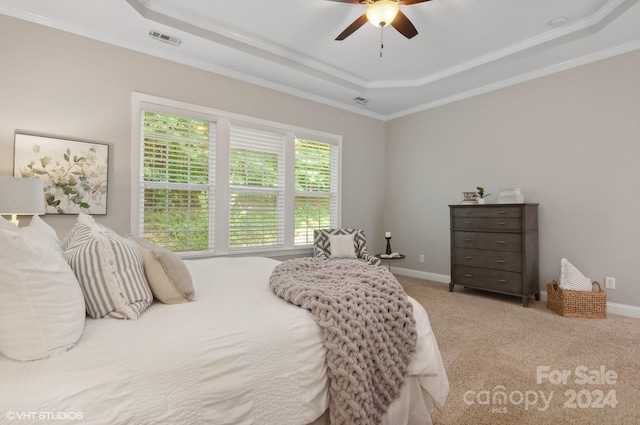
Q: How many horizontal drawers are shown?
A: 5